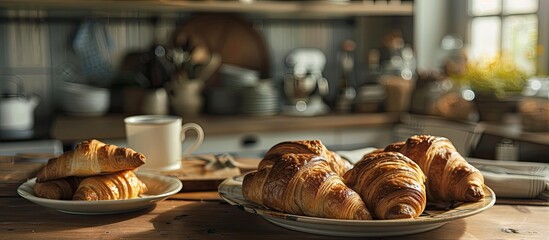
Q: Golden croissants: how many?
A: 7